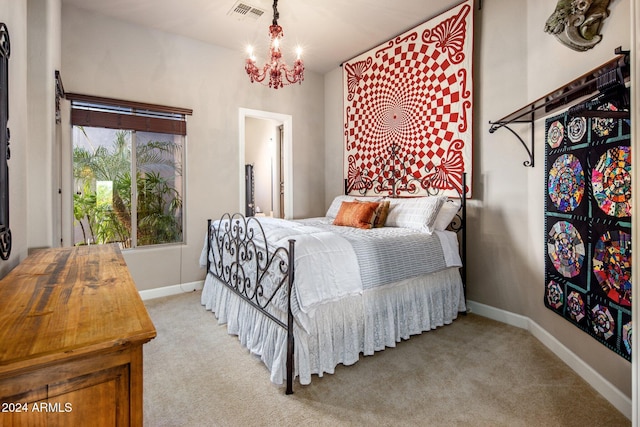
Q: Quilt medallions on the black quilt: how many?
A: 11